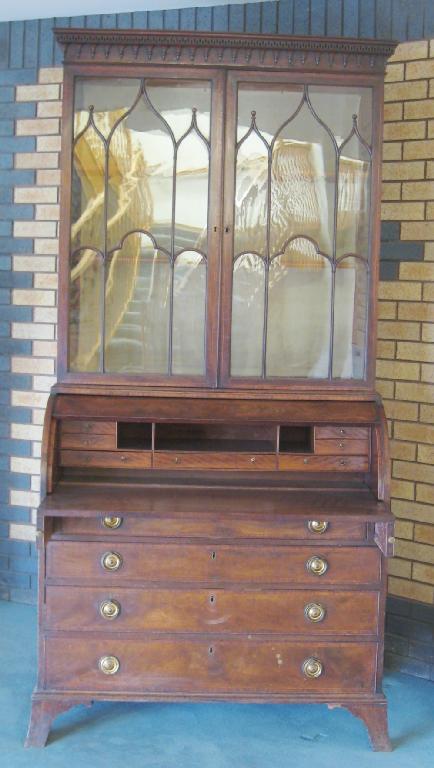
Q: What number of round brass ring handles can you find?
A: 8